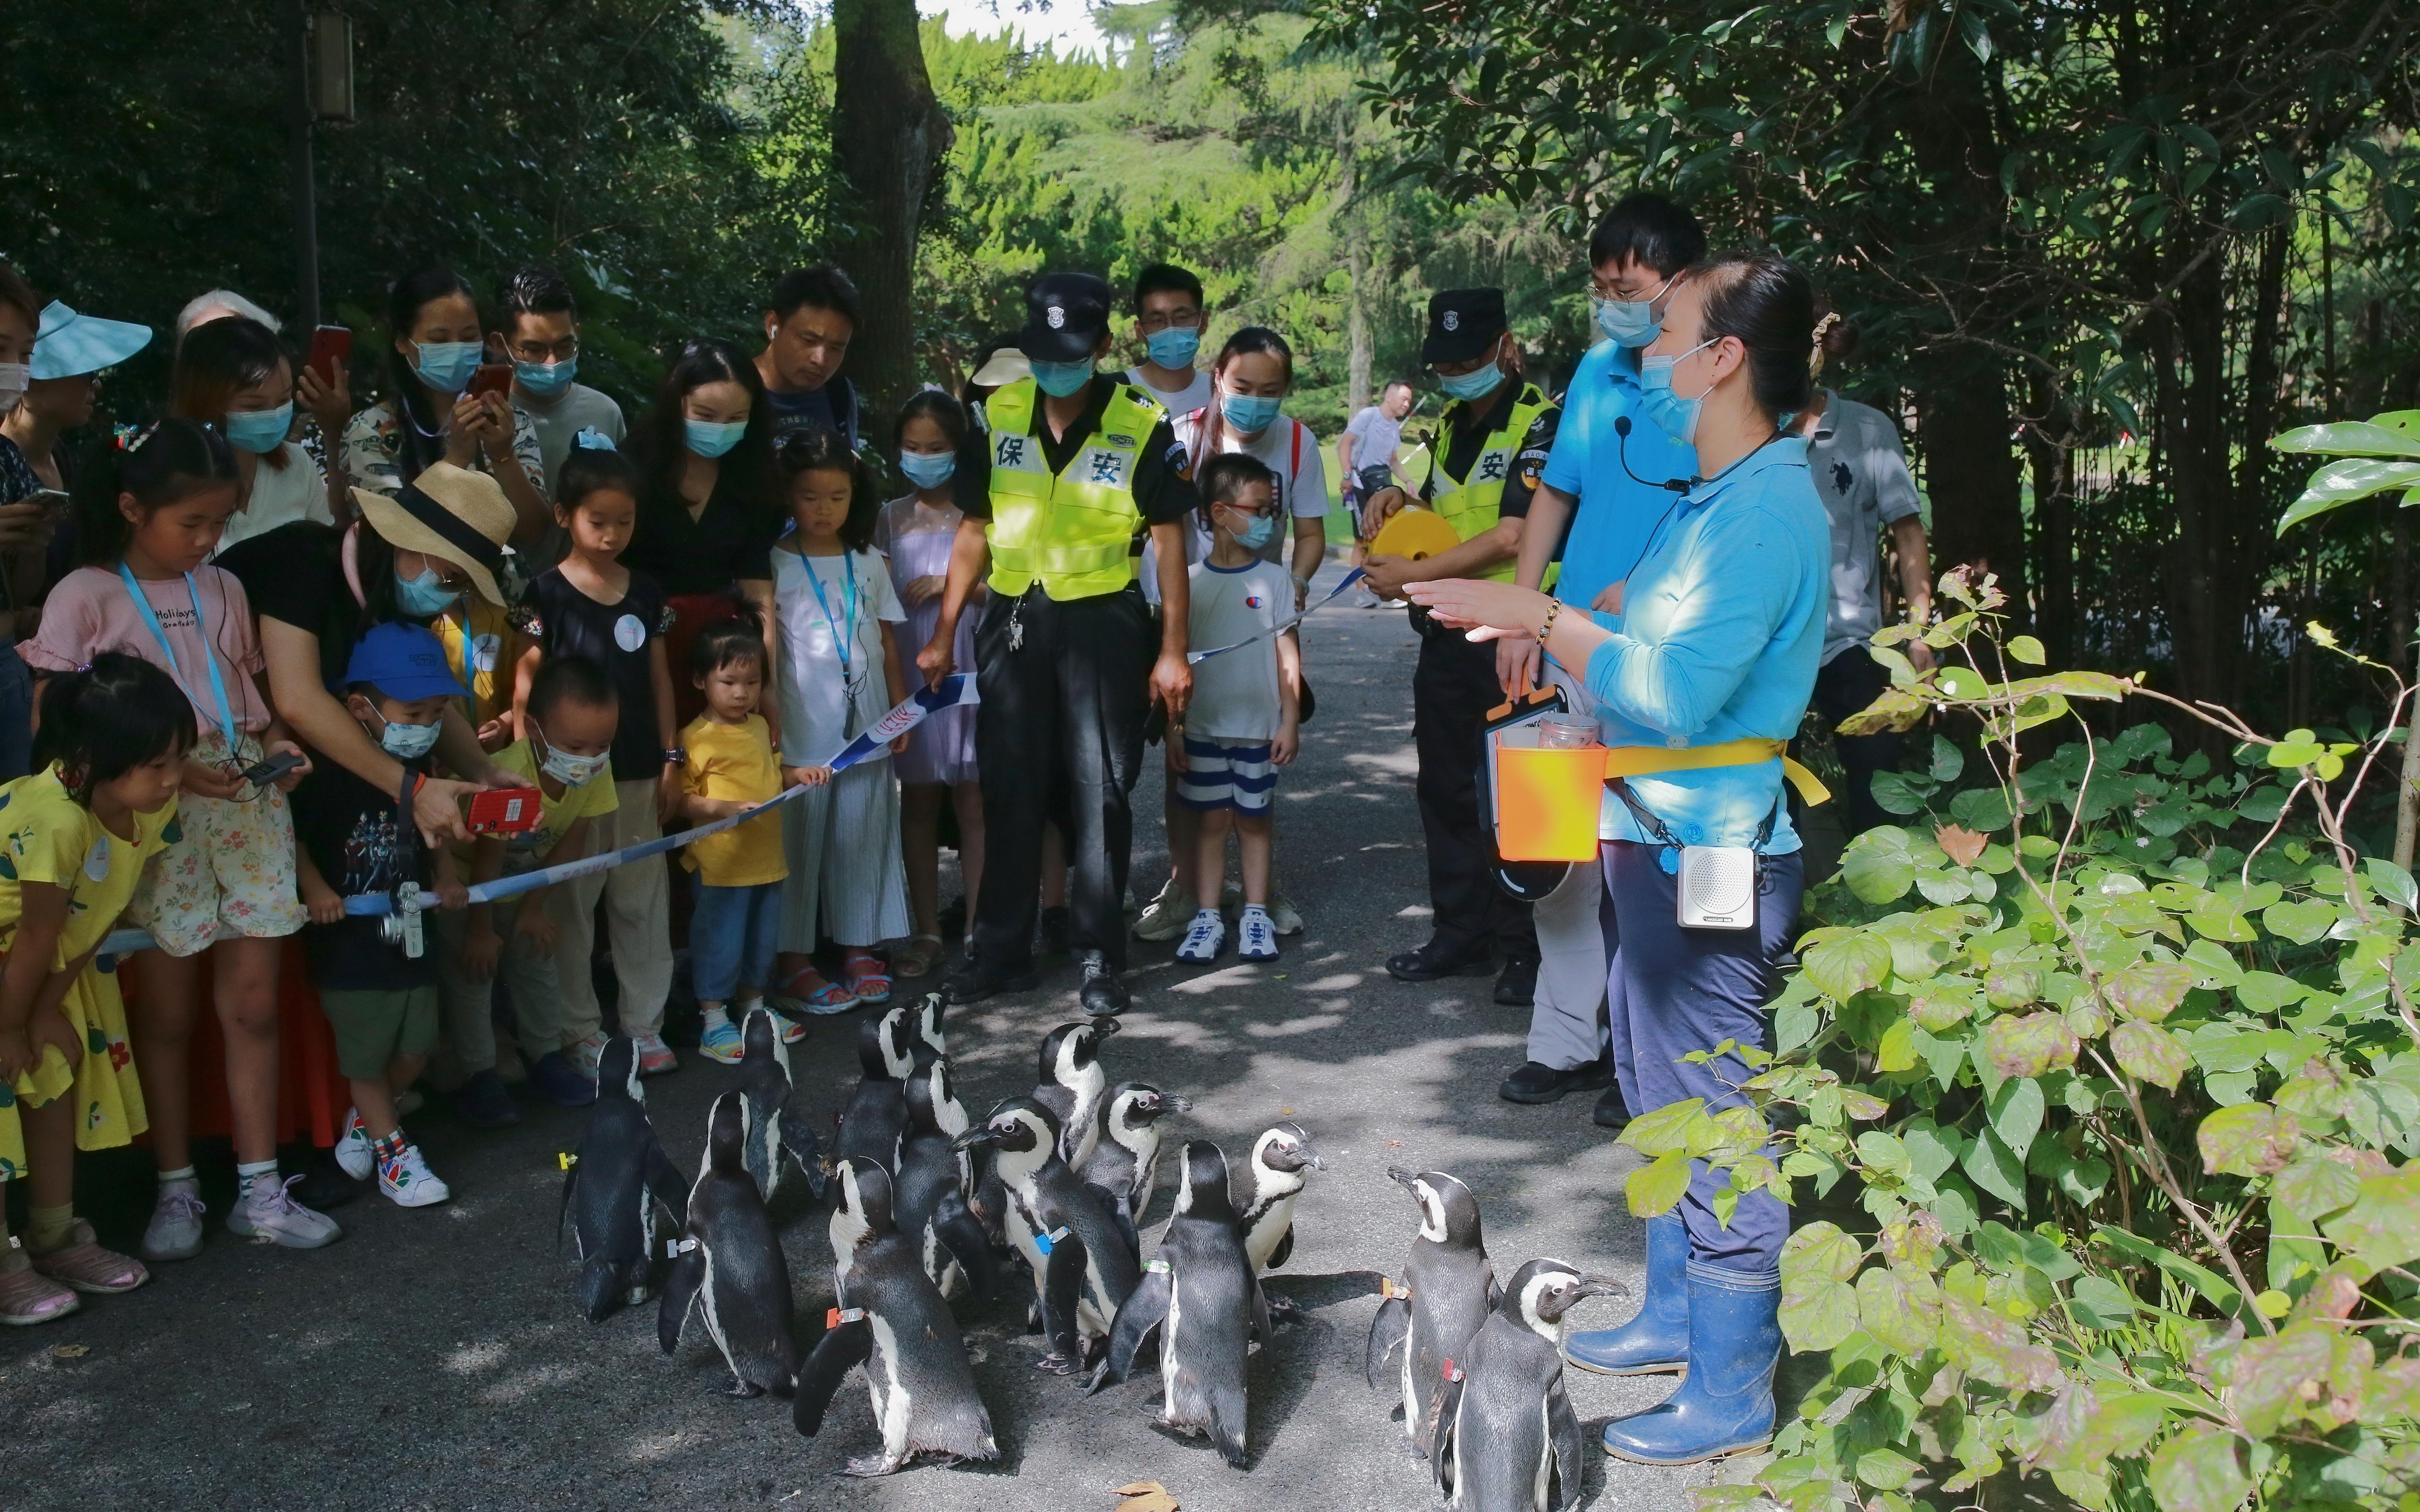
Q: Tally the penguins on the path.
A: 14